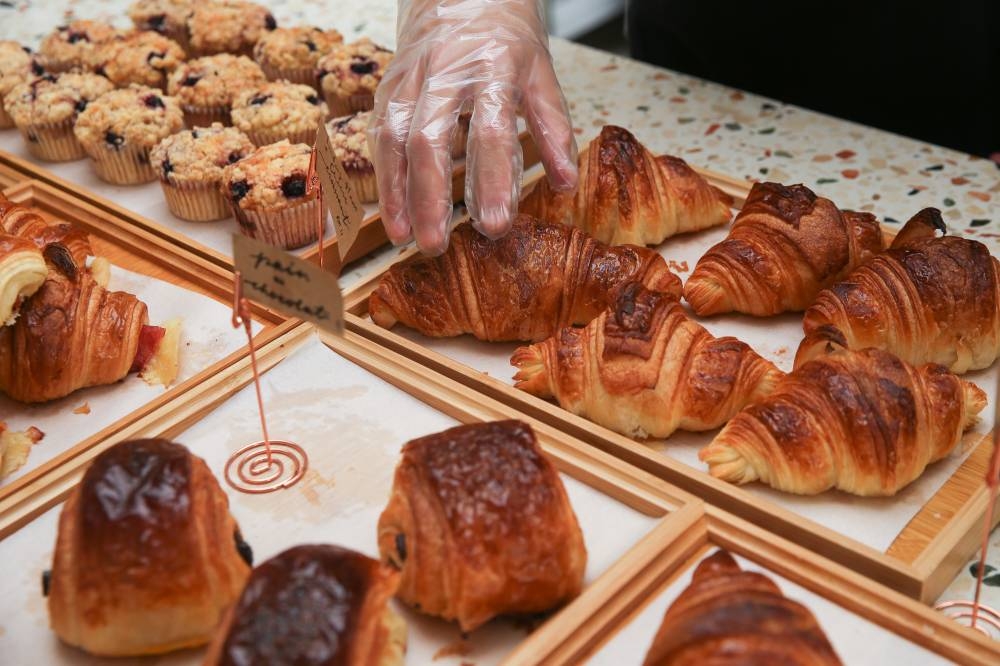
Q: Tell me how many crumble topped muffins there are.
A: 14